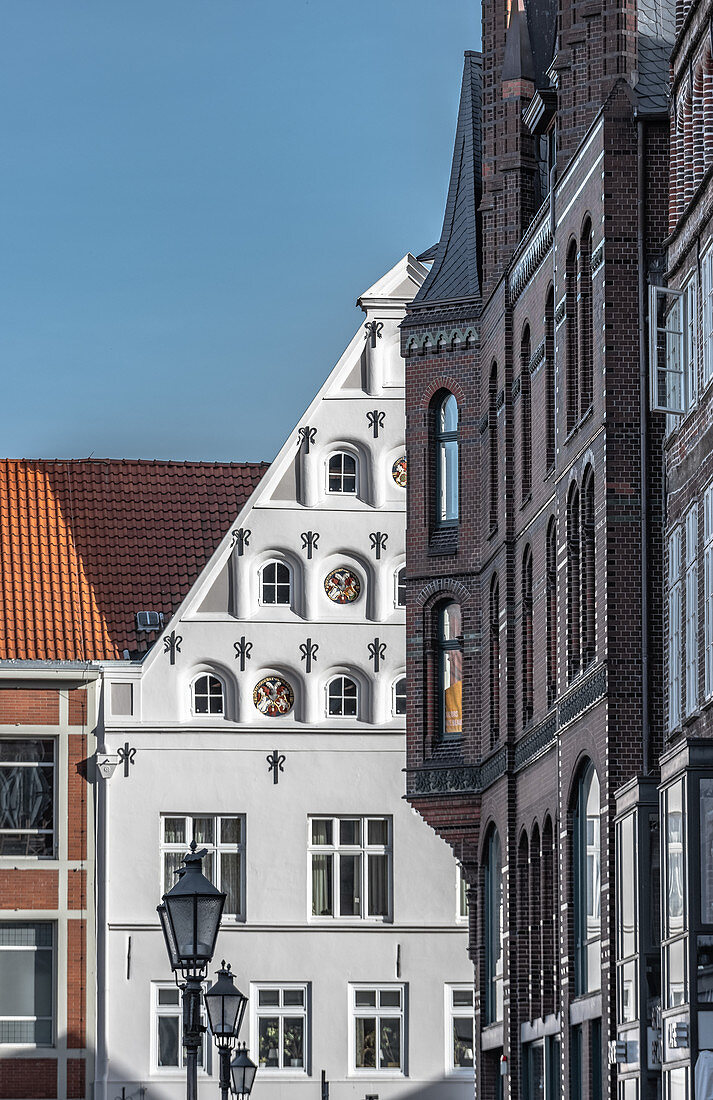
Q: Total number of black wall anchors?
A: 12